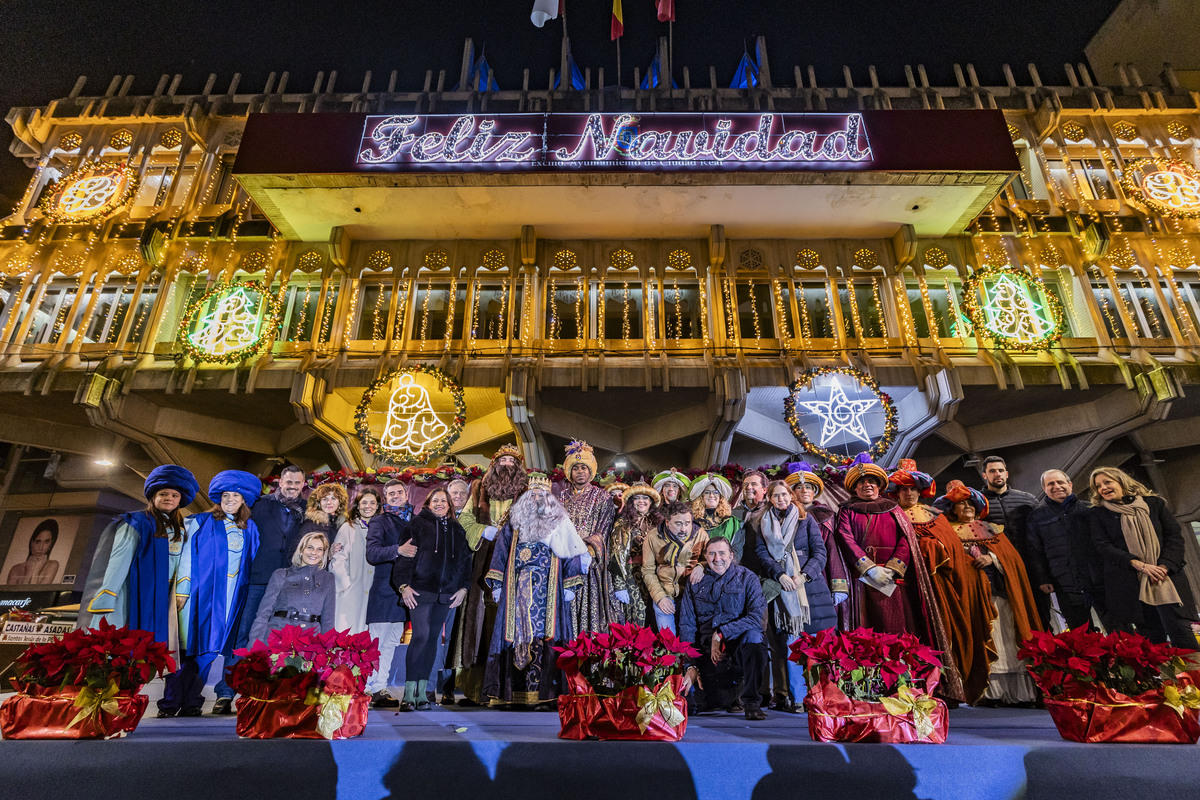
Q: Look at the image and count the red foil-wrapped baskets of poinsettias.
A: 5